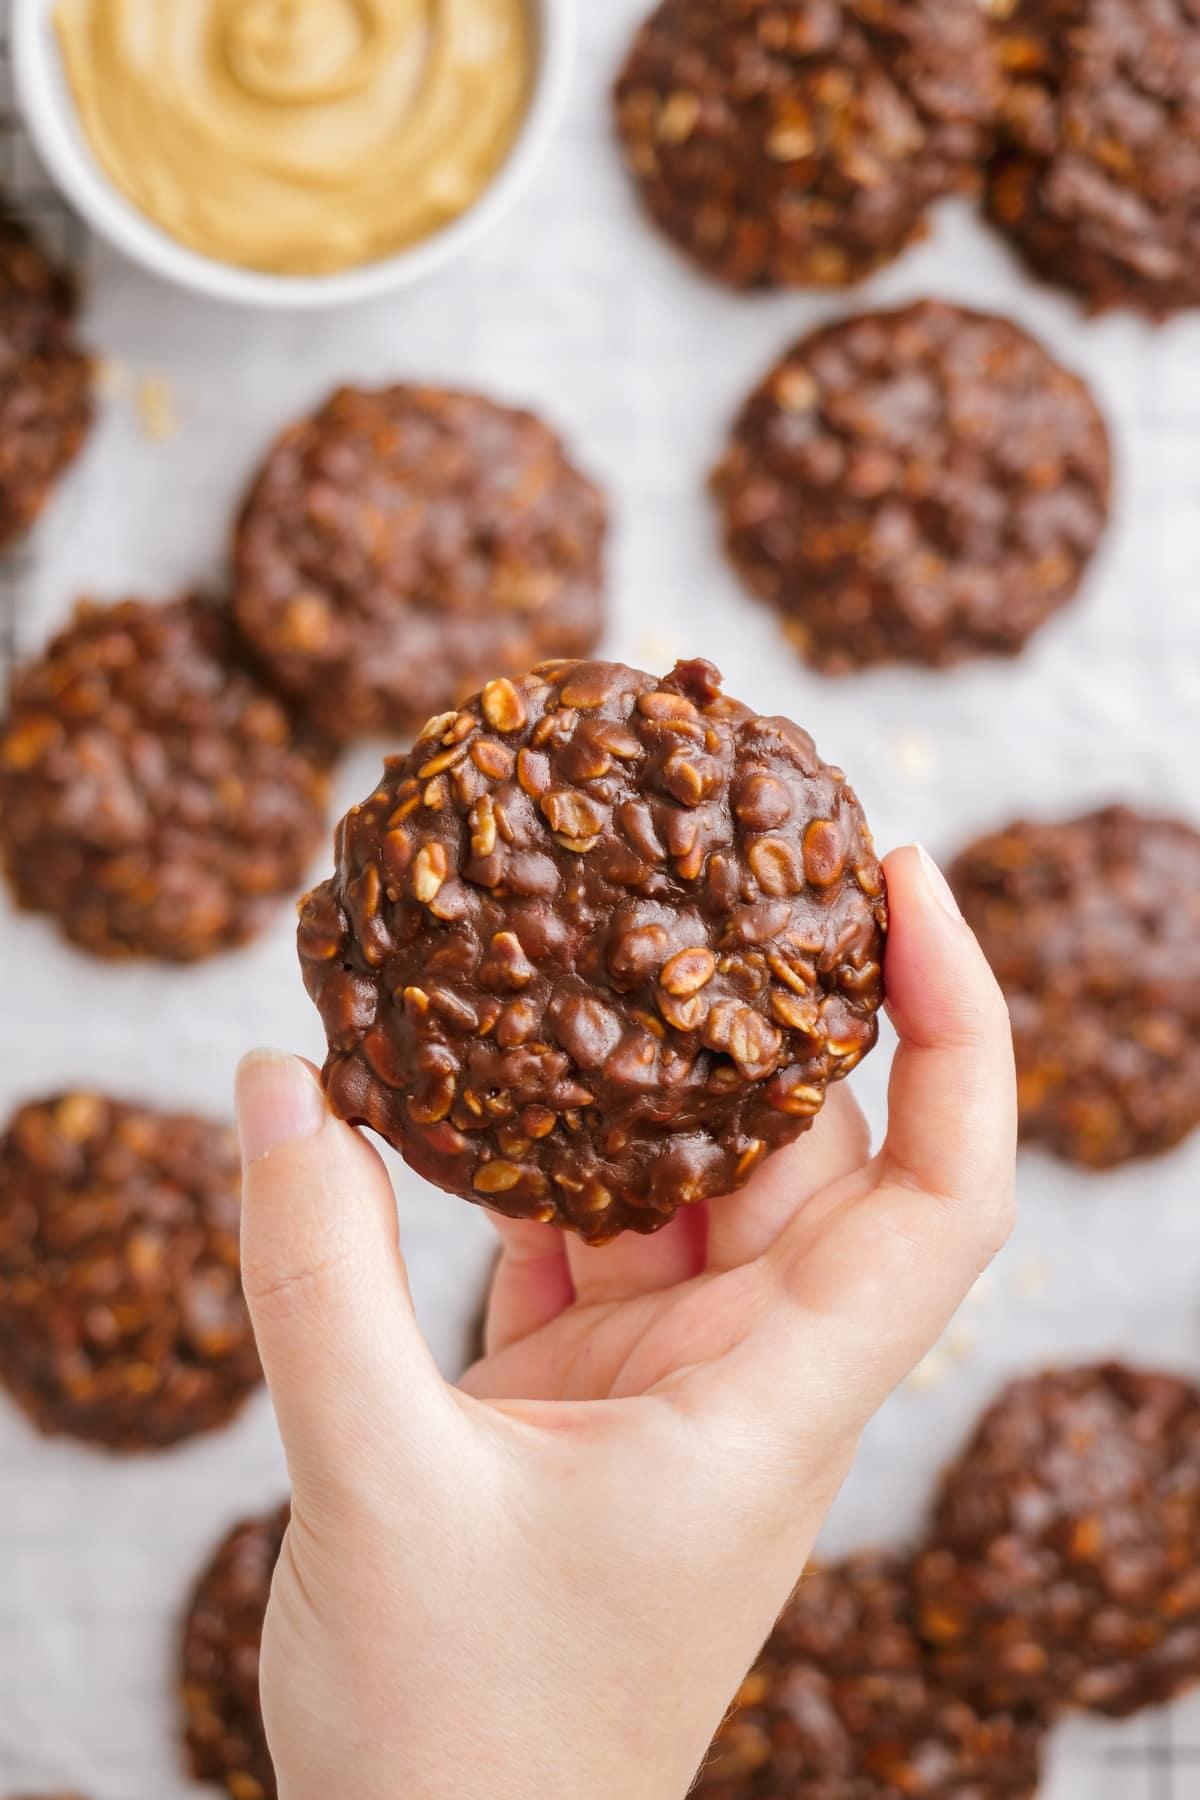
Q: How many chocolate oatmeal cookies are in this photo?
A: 12